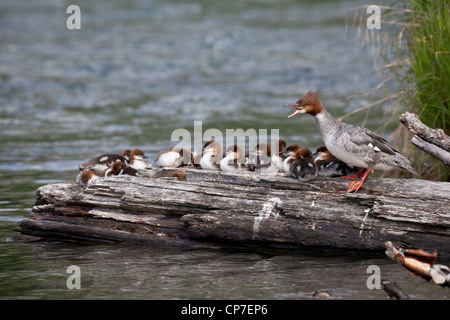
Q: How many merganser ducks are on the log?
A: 13